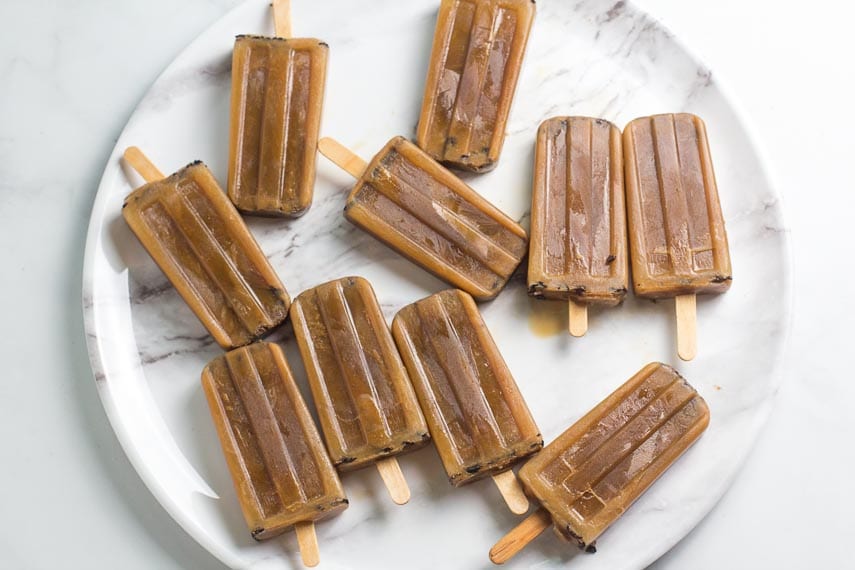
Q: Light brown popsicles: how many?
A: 10